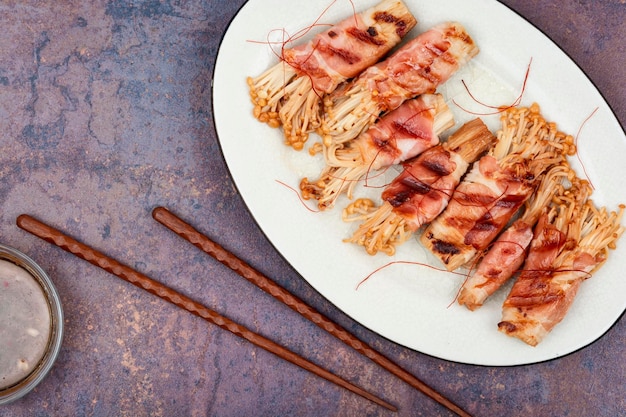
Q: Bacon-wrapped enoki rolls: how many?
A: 7